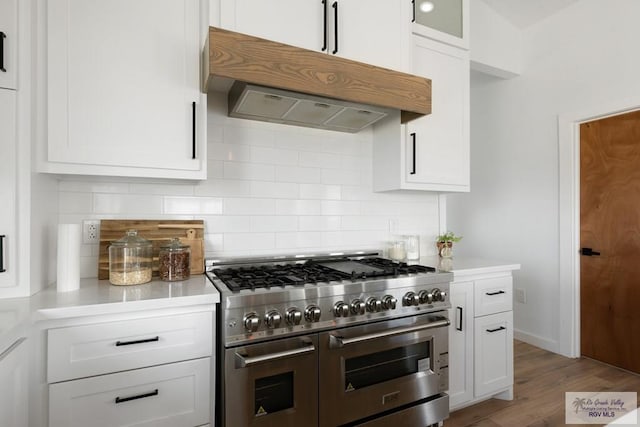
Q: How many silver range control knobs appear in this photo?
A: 11